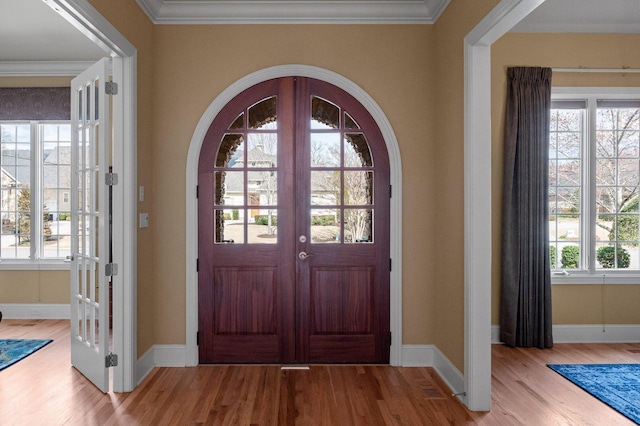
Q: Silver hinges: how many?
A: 4